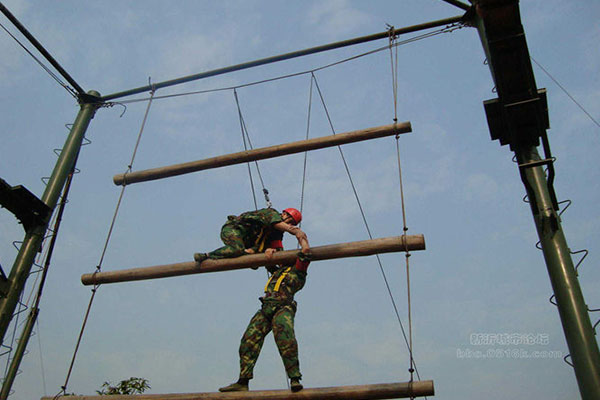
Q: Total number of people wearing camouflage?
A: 2